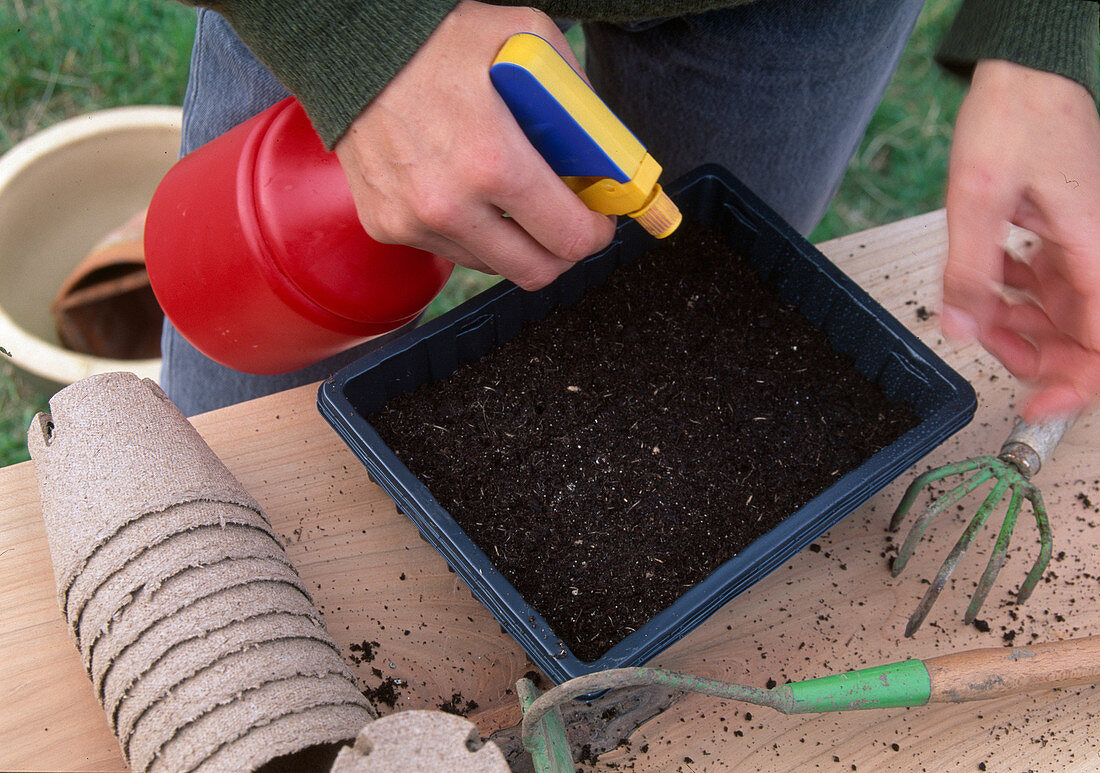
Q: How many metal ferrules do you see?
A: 2